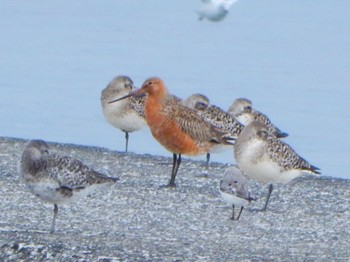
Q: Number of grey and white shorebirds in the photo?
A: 6